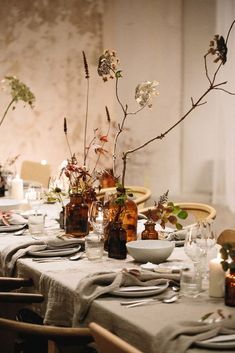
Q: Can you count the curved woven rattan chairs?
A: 2